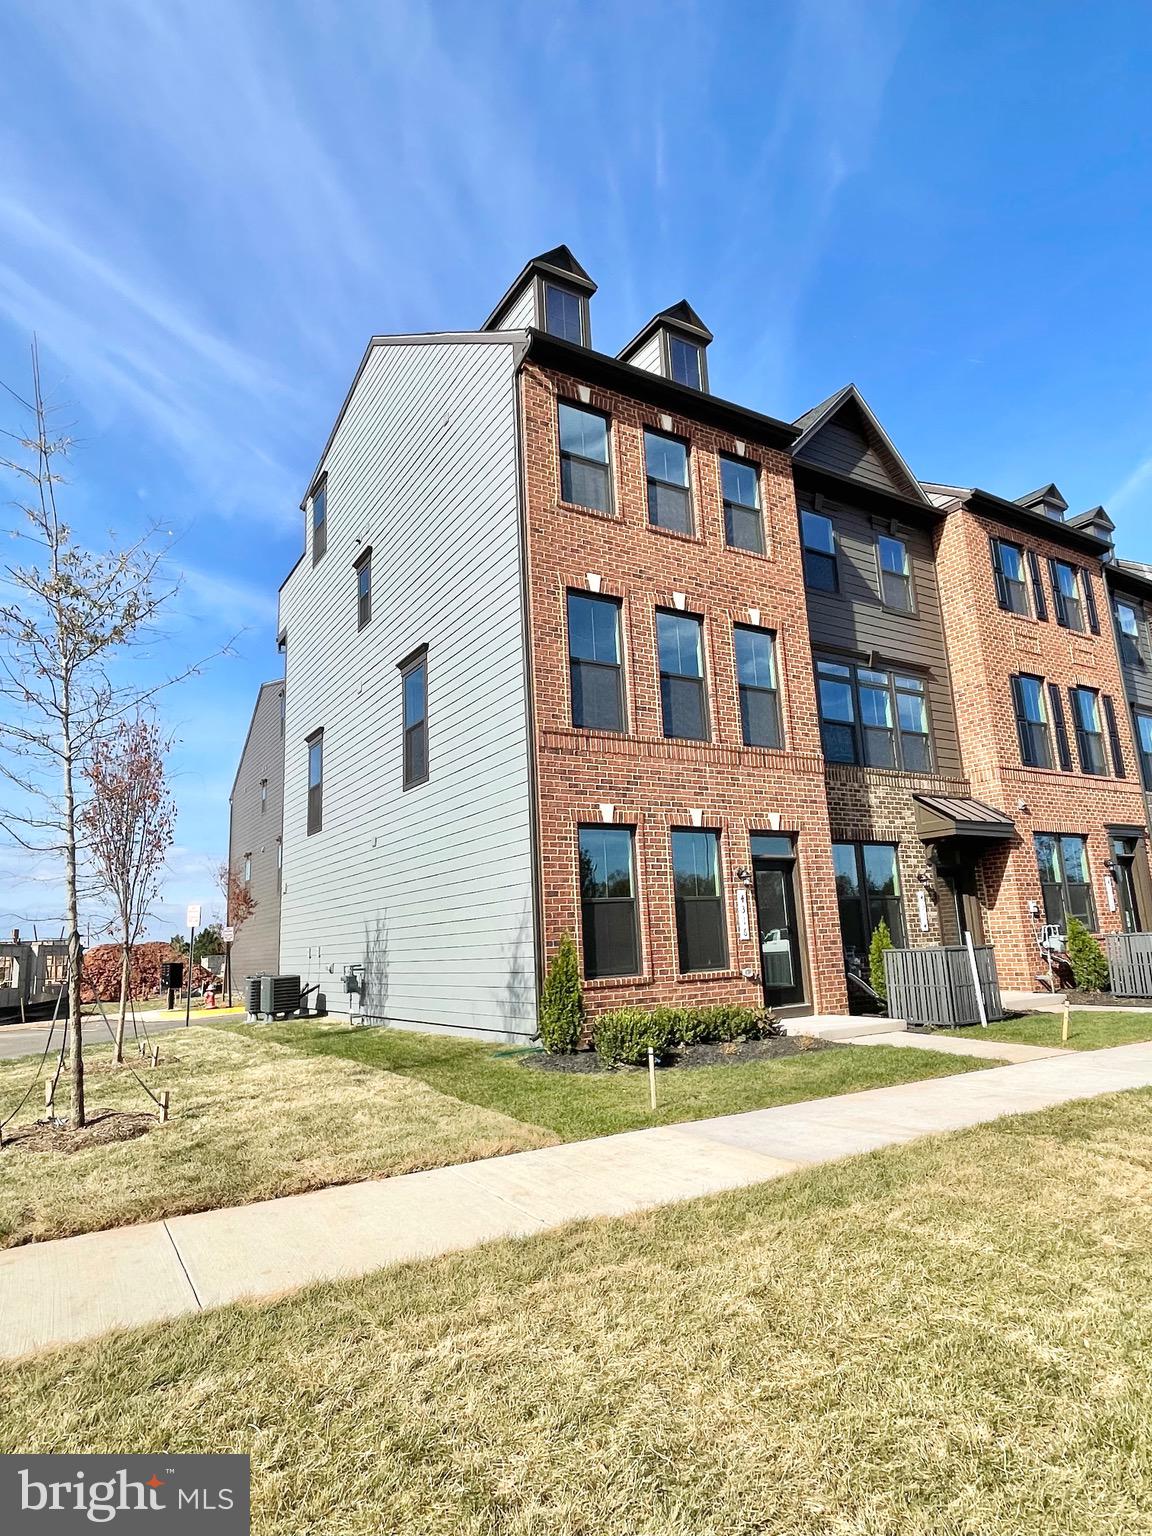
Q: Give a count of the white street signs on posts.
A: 2